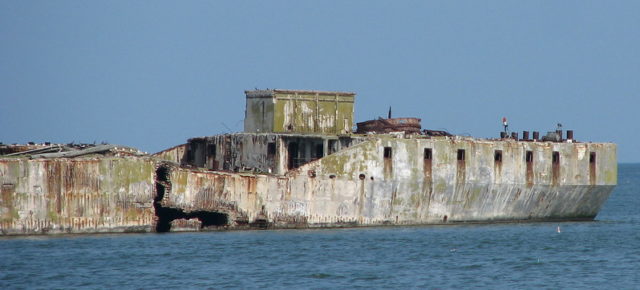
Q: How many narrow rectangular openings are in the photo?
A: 7